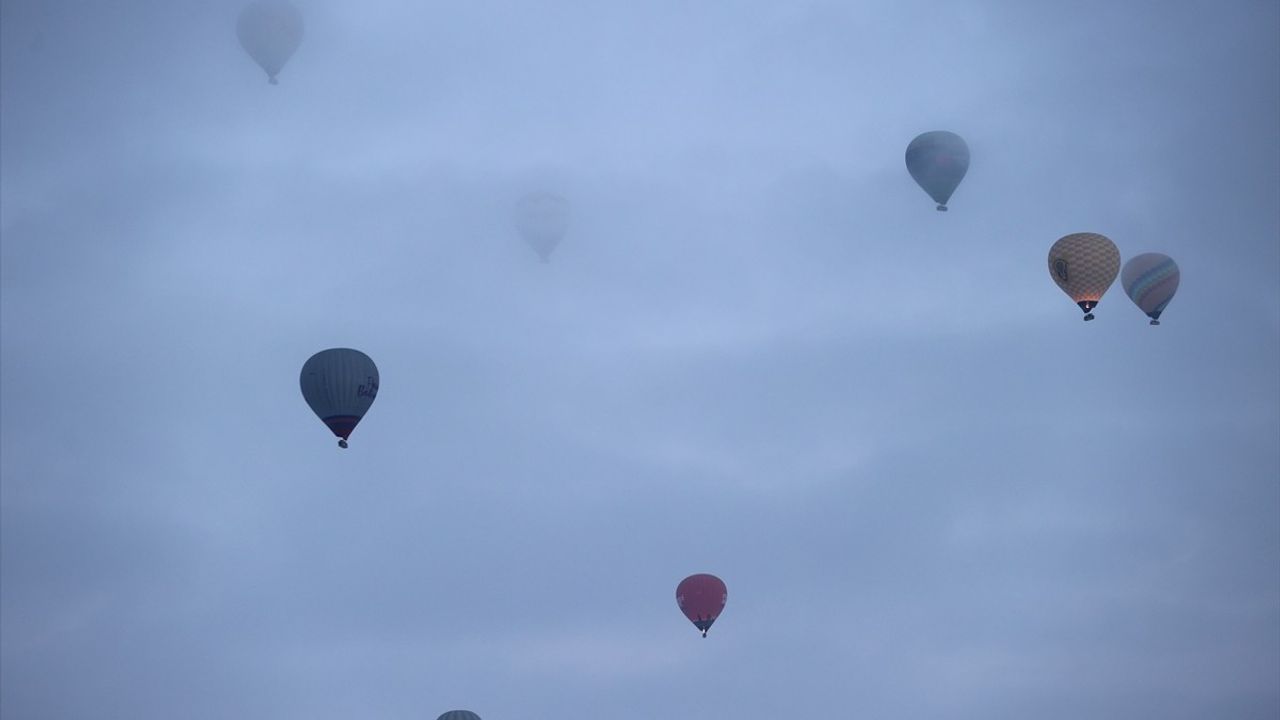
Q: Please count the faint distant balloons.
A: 2